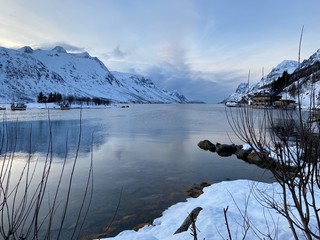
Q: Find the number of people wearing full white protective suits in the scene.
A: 0